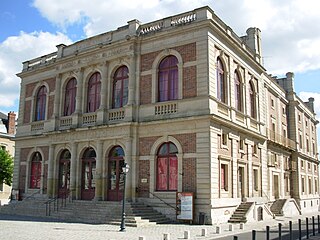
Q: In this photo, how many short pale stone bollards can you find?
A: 7